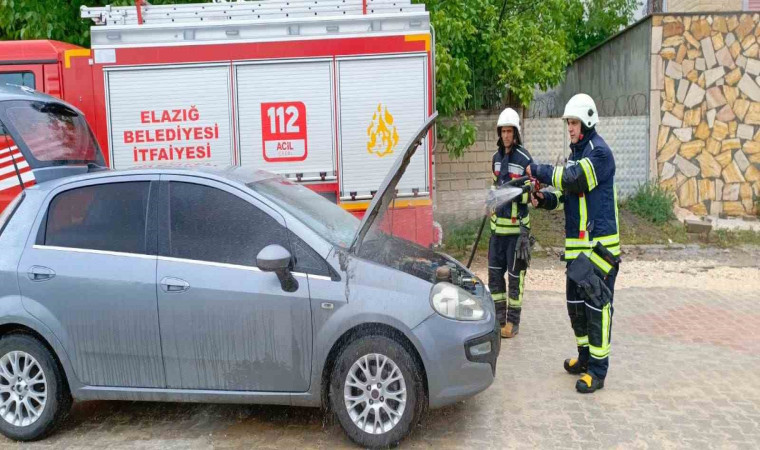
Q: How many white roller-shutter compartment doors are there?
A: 3